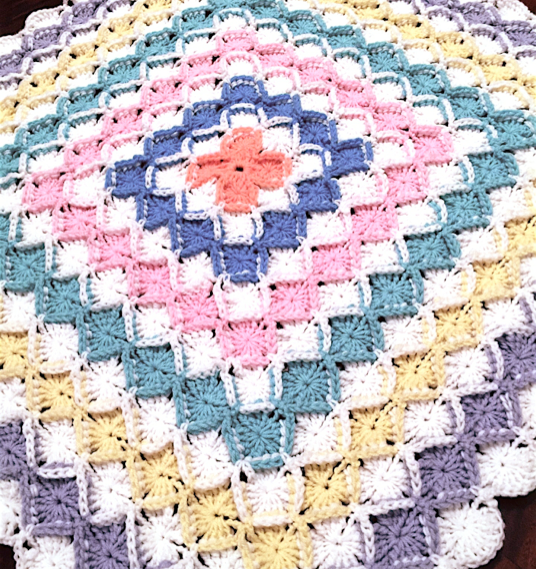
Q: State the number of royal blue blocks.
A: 12